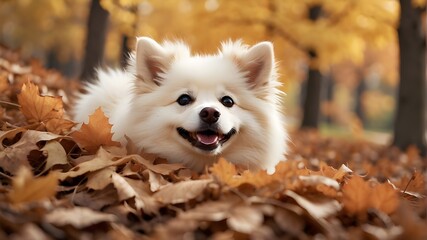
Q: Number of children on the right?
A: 0